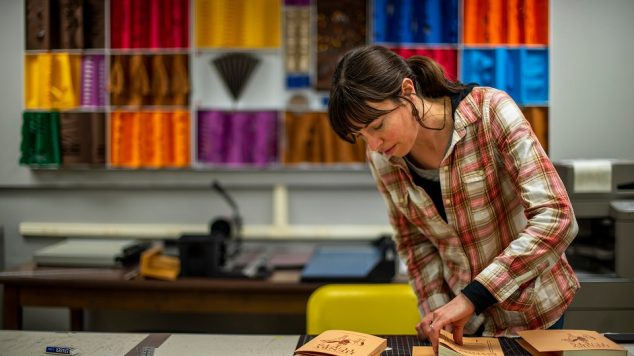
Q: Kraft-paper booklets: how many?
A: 3